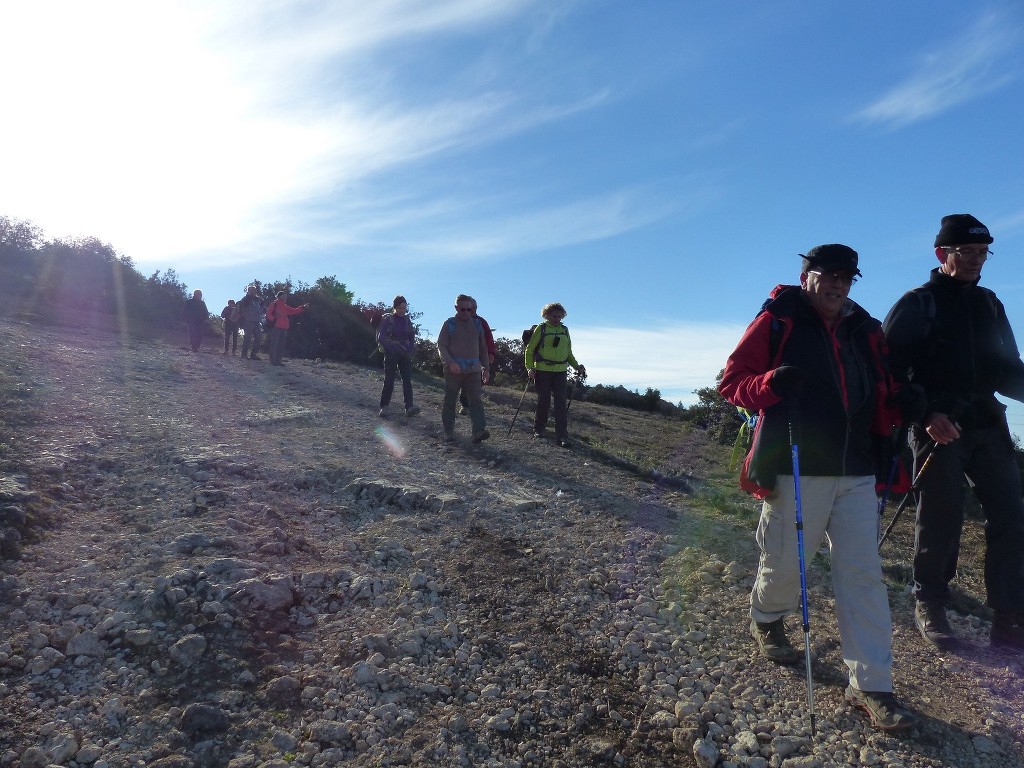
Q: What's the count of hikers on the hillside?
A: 10